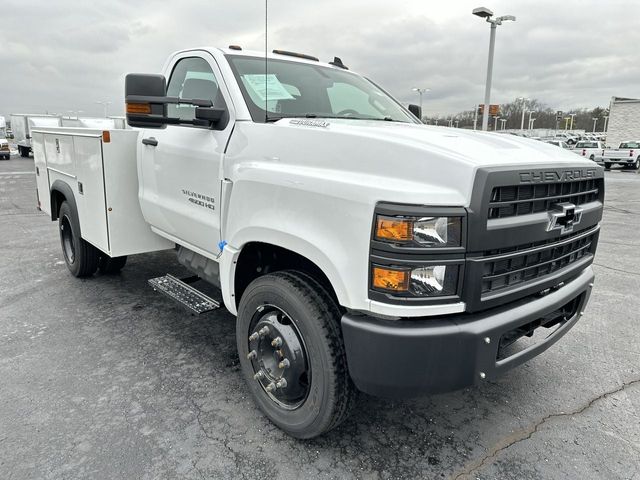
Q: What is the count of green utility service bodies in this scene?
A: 0